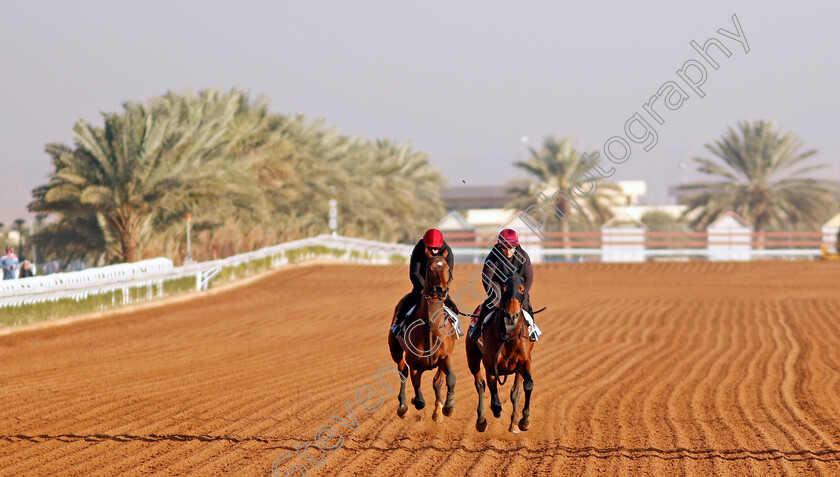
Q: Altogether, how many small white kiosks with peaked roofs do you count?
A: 5